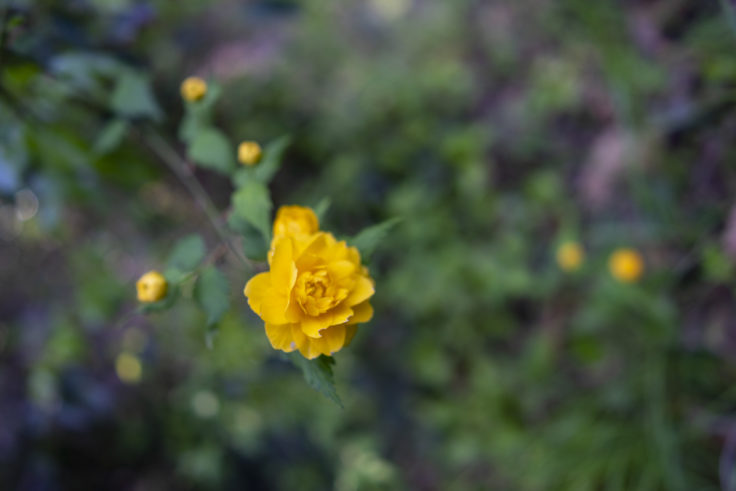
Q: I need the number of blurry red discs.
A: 0